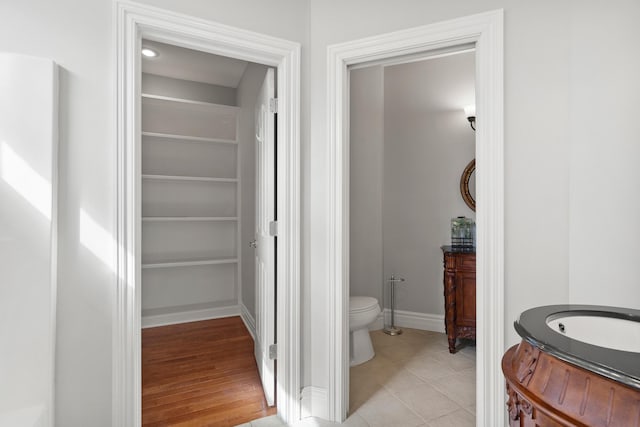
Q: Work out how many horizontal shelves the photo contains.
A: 5